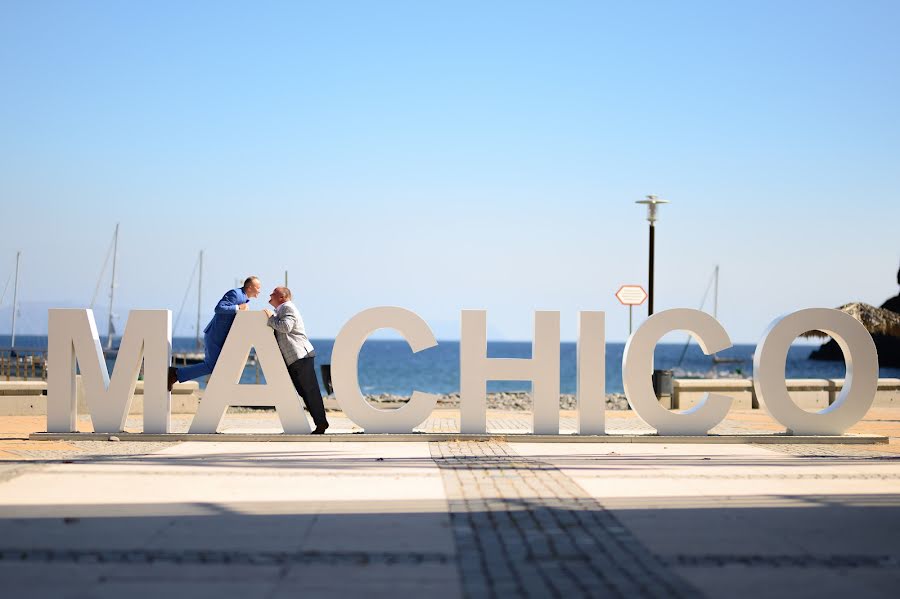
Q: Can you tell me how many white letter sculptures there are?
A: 7